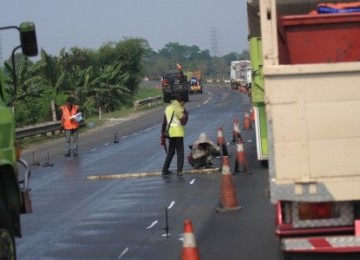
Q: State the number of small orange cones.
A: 7